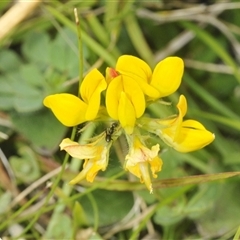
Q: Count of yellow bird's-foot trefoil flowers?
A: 6